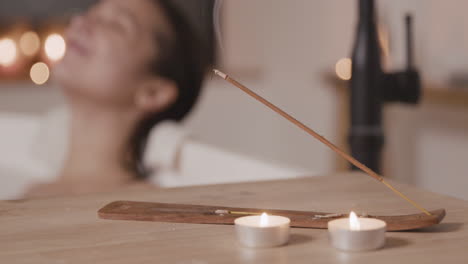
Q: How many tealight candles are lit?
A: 2